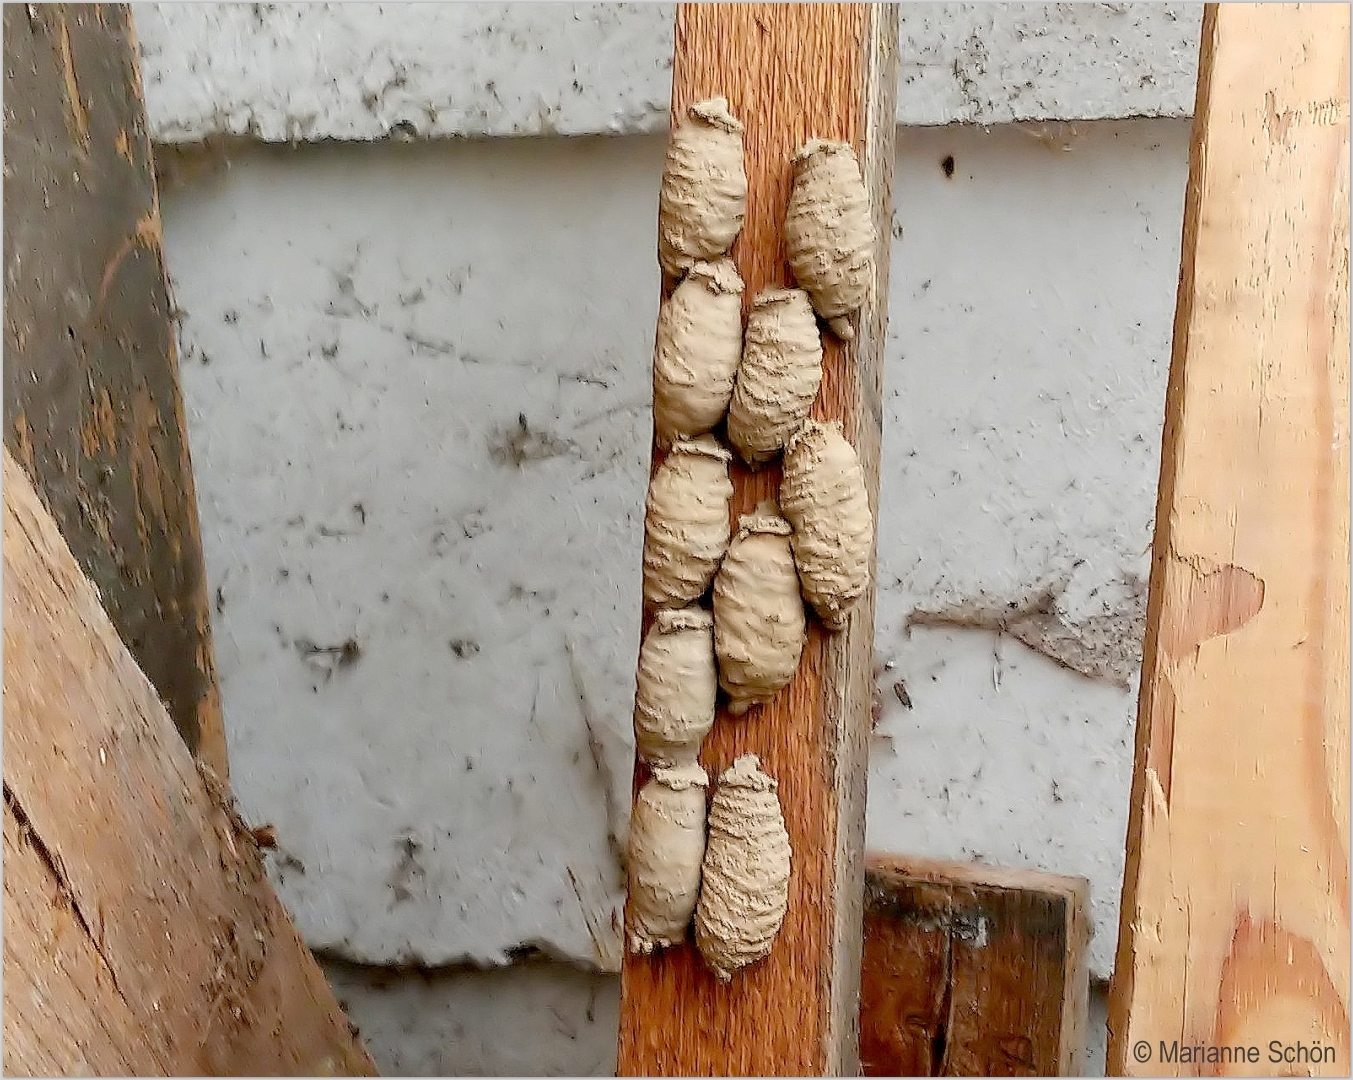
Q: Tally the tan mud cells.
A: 10